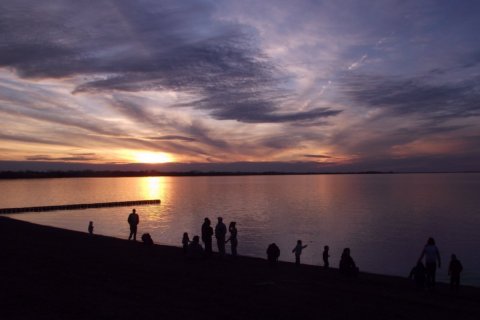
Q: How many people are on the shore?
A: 15